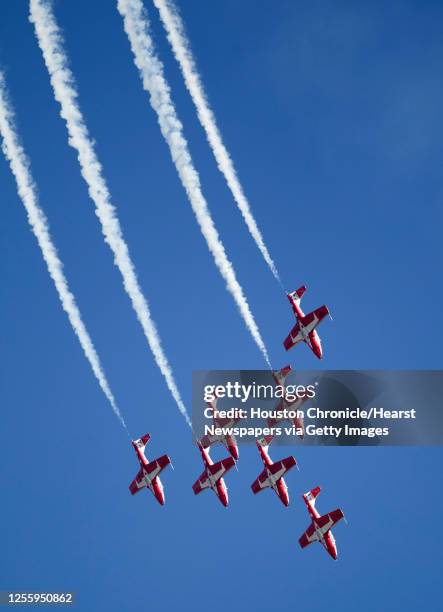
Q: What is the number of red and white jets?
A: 7